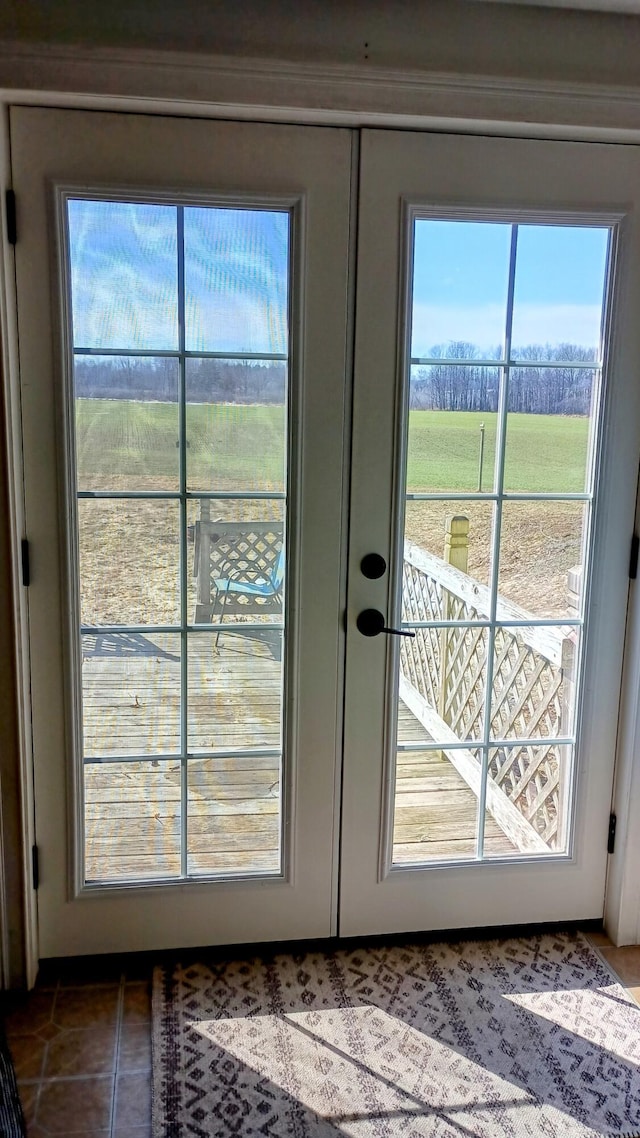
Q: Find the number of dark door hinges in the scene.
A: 5